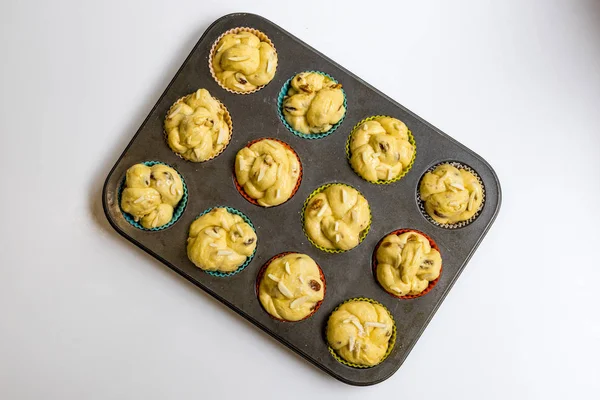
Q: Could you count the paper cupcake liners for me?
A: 12